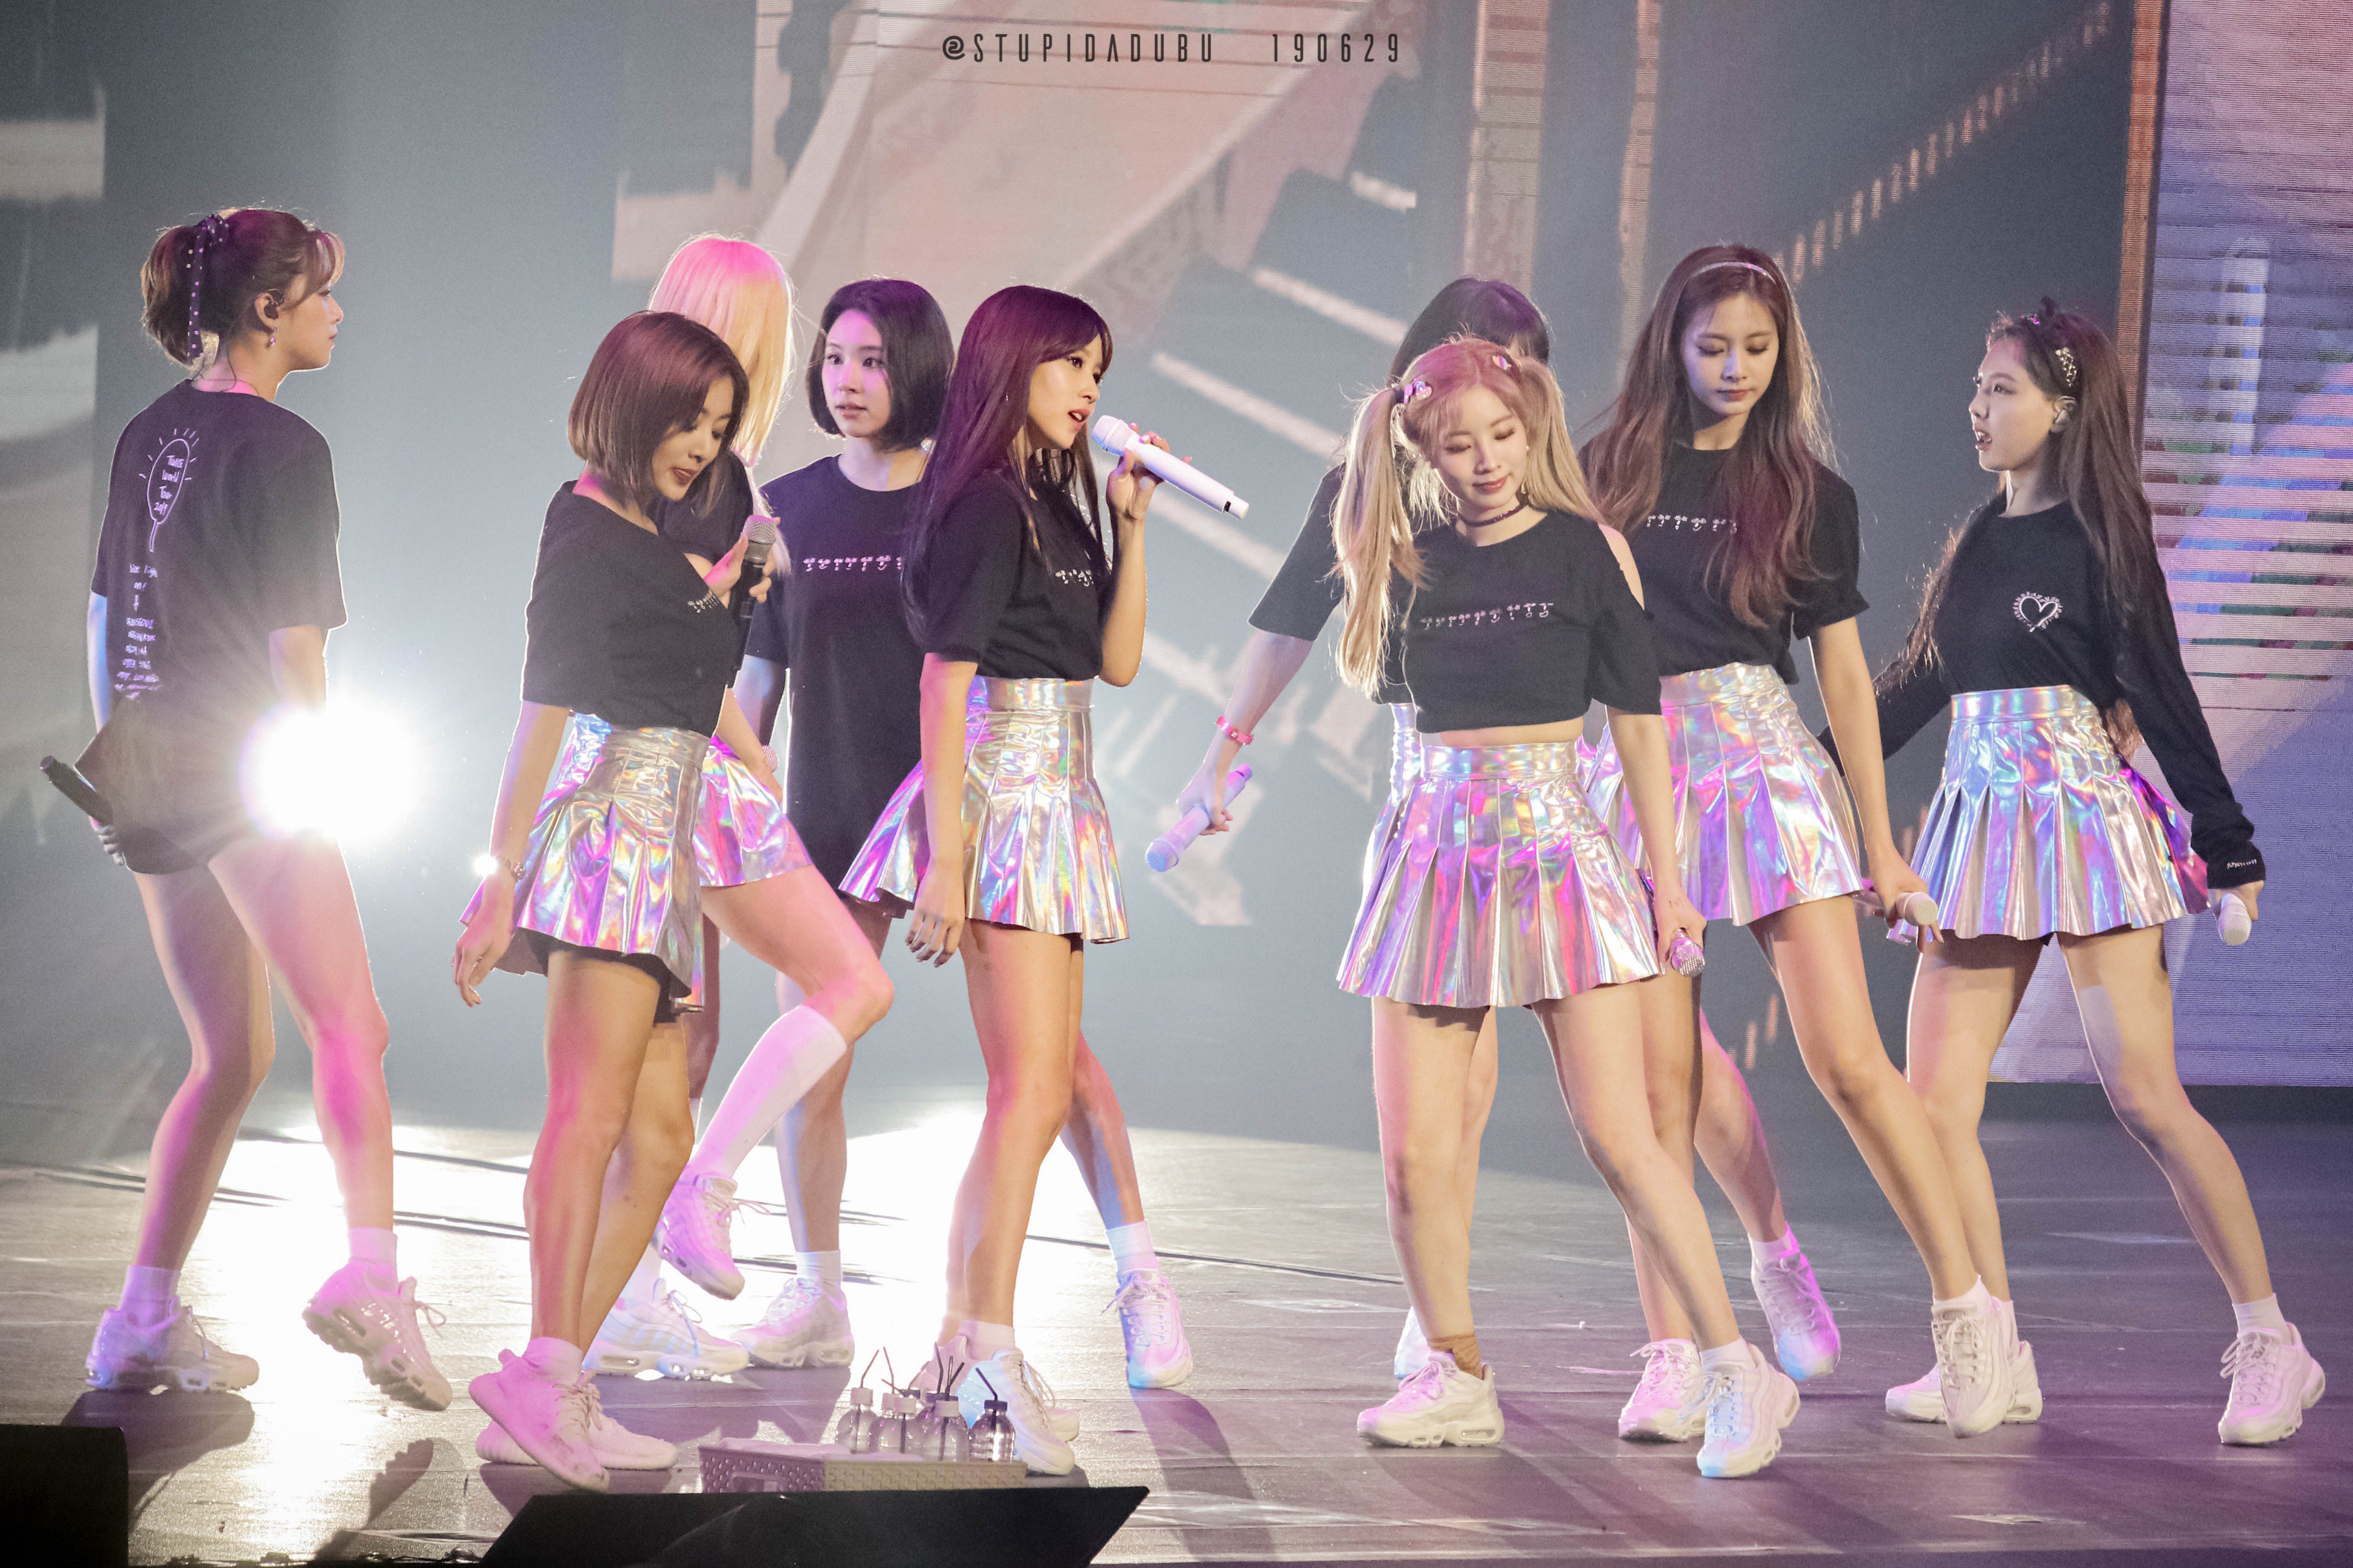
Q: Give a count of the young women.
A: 9